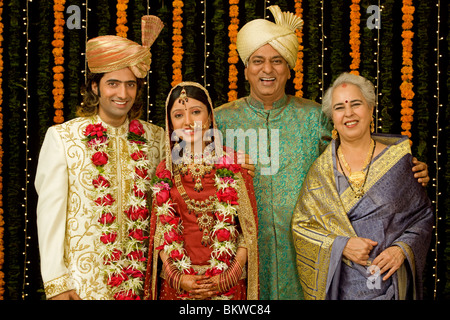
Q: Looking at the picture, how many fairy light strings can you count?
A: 8